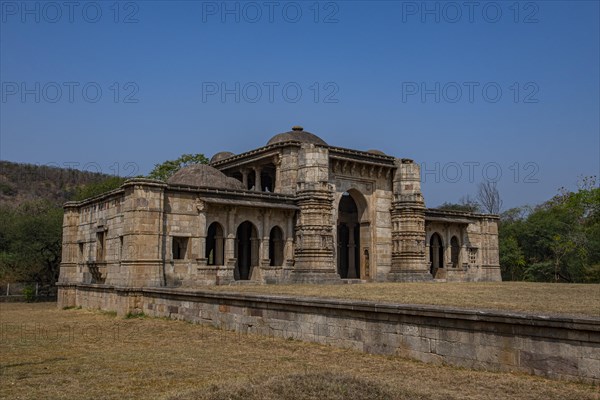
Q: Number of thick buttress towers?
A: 2